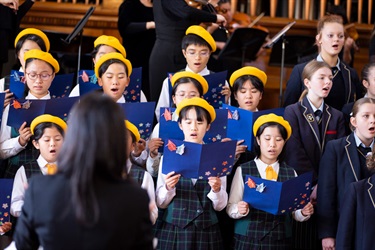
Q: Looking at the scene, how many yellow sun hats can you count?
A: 11